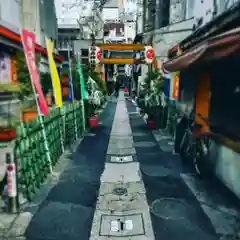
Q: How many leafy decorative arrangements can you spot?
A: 2